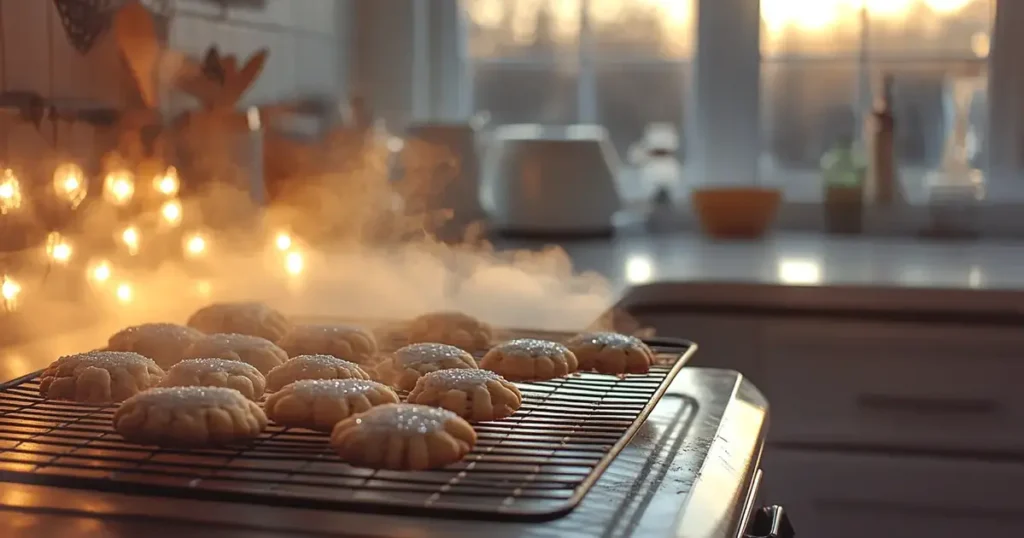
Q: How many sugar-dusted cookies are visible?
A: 15